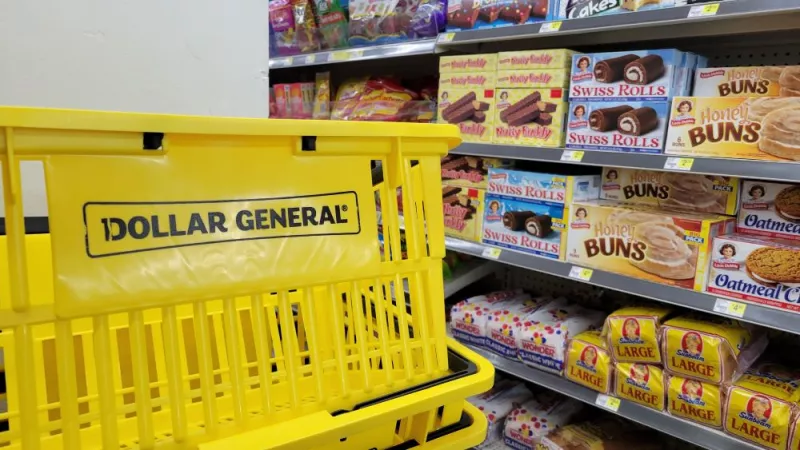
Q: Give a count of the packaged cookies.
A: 2